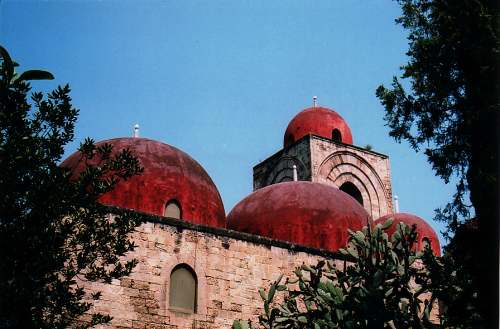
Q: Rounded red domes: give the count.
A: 4